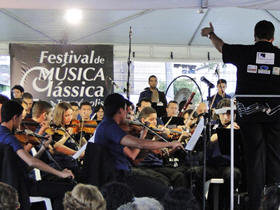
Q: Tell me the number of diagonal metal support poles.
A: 4